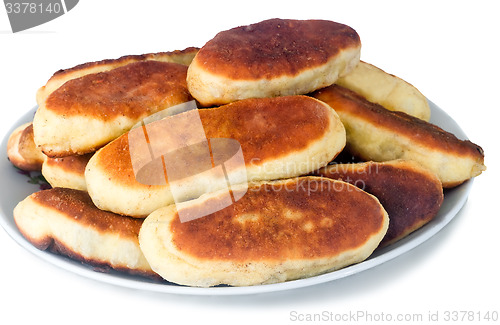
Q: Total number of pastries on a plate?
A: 11